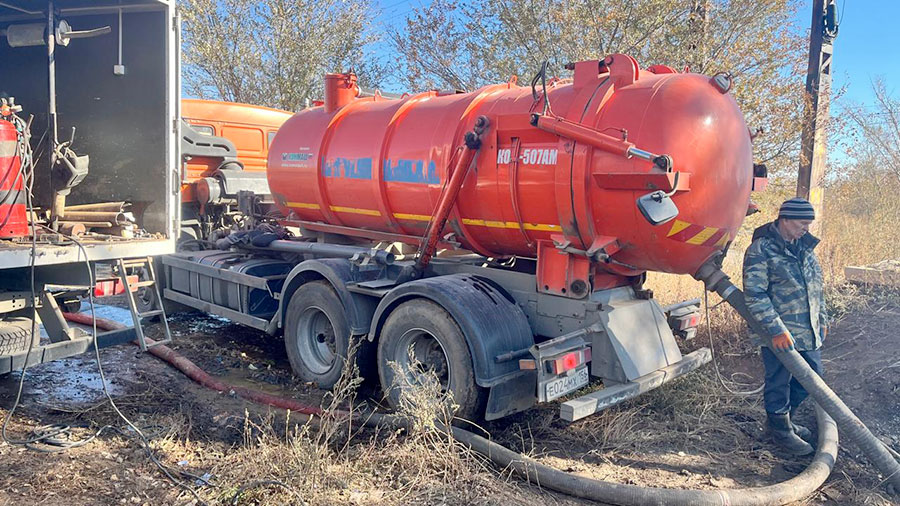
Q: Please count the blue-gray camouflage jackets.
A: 1